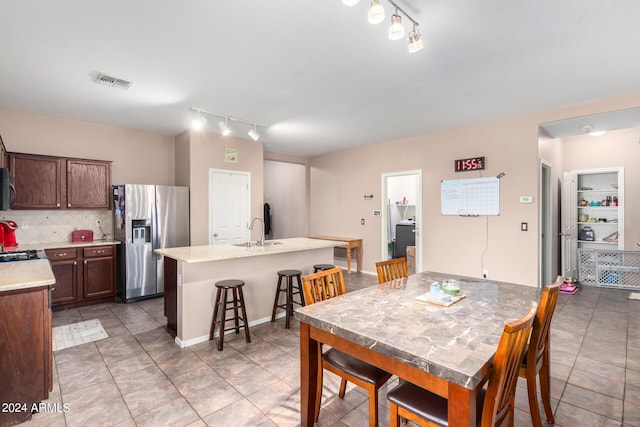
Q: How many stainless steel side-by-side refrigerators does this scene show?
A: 1